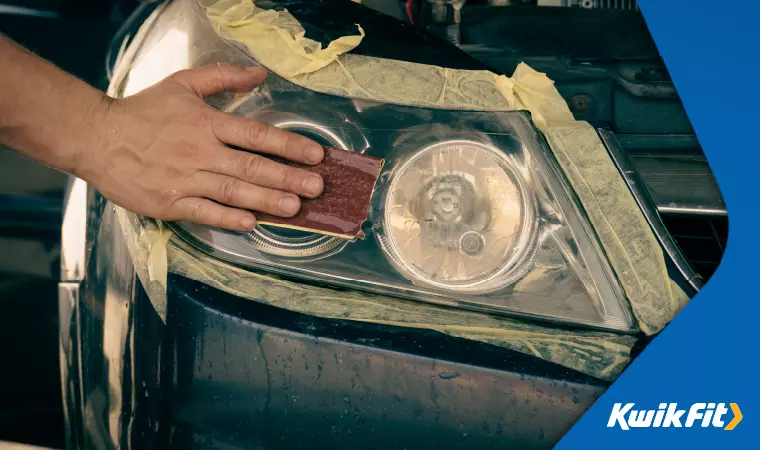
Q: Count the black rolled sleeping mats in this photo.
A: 0